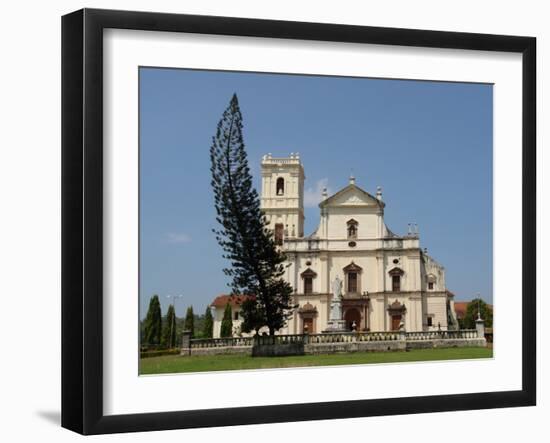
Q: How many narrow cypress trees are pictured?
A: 5